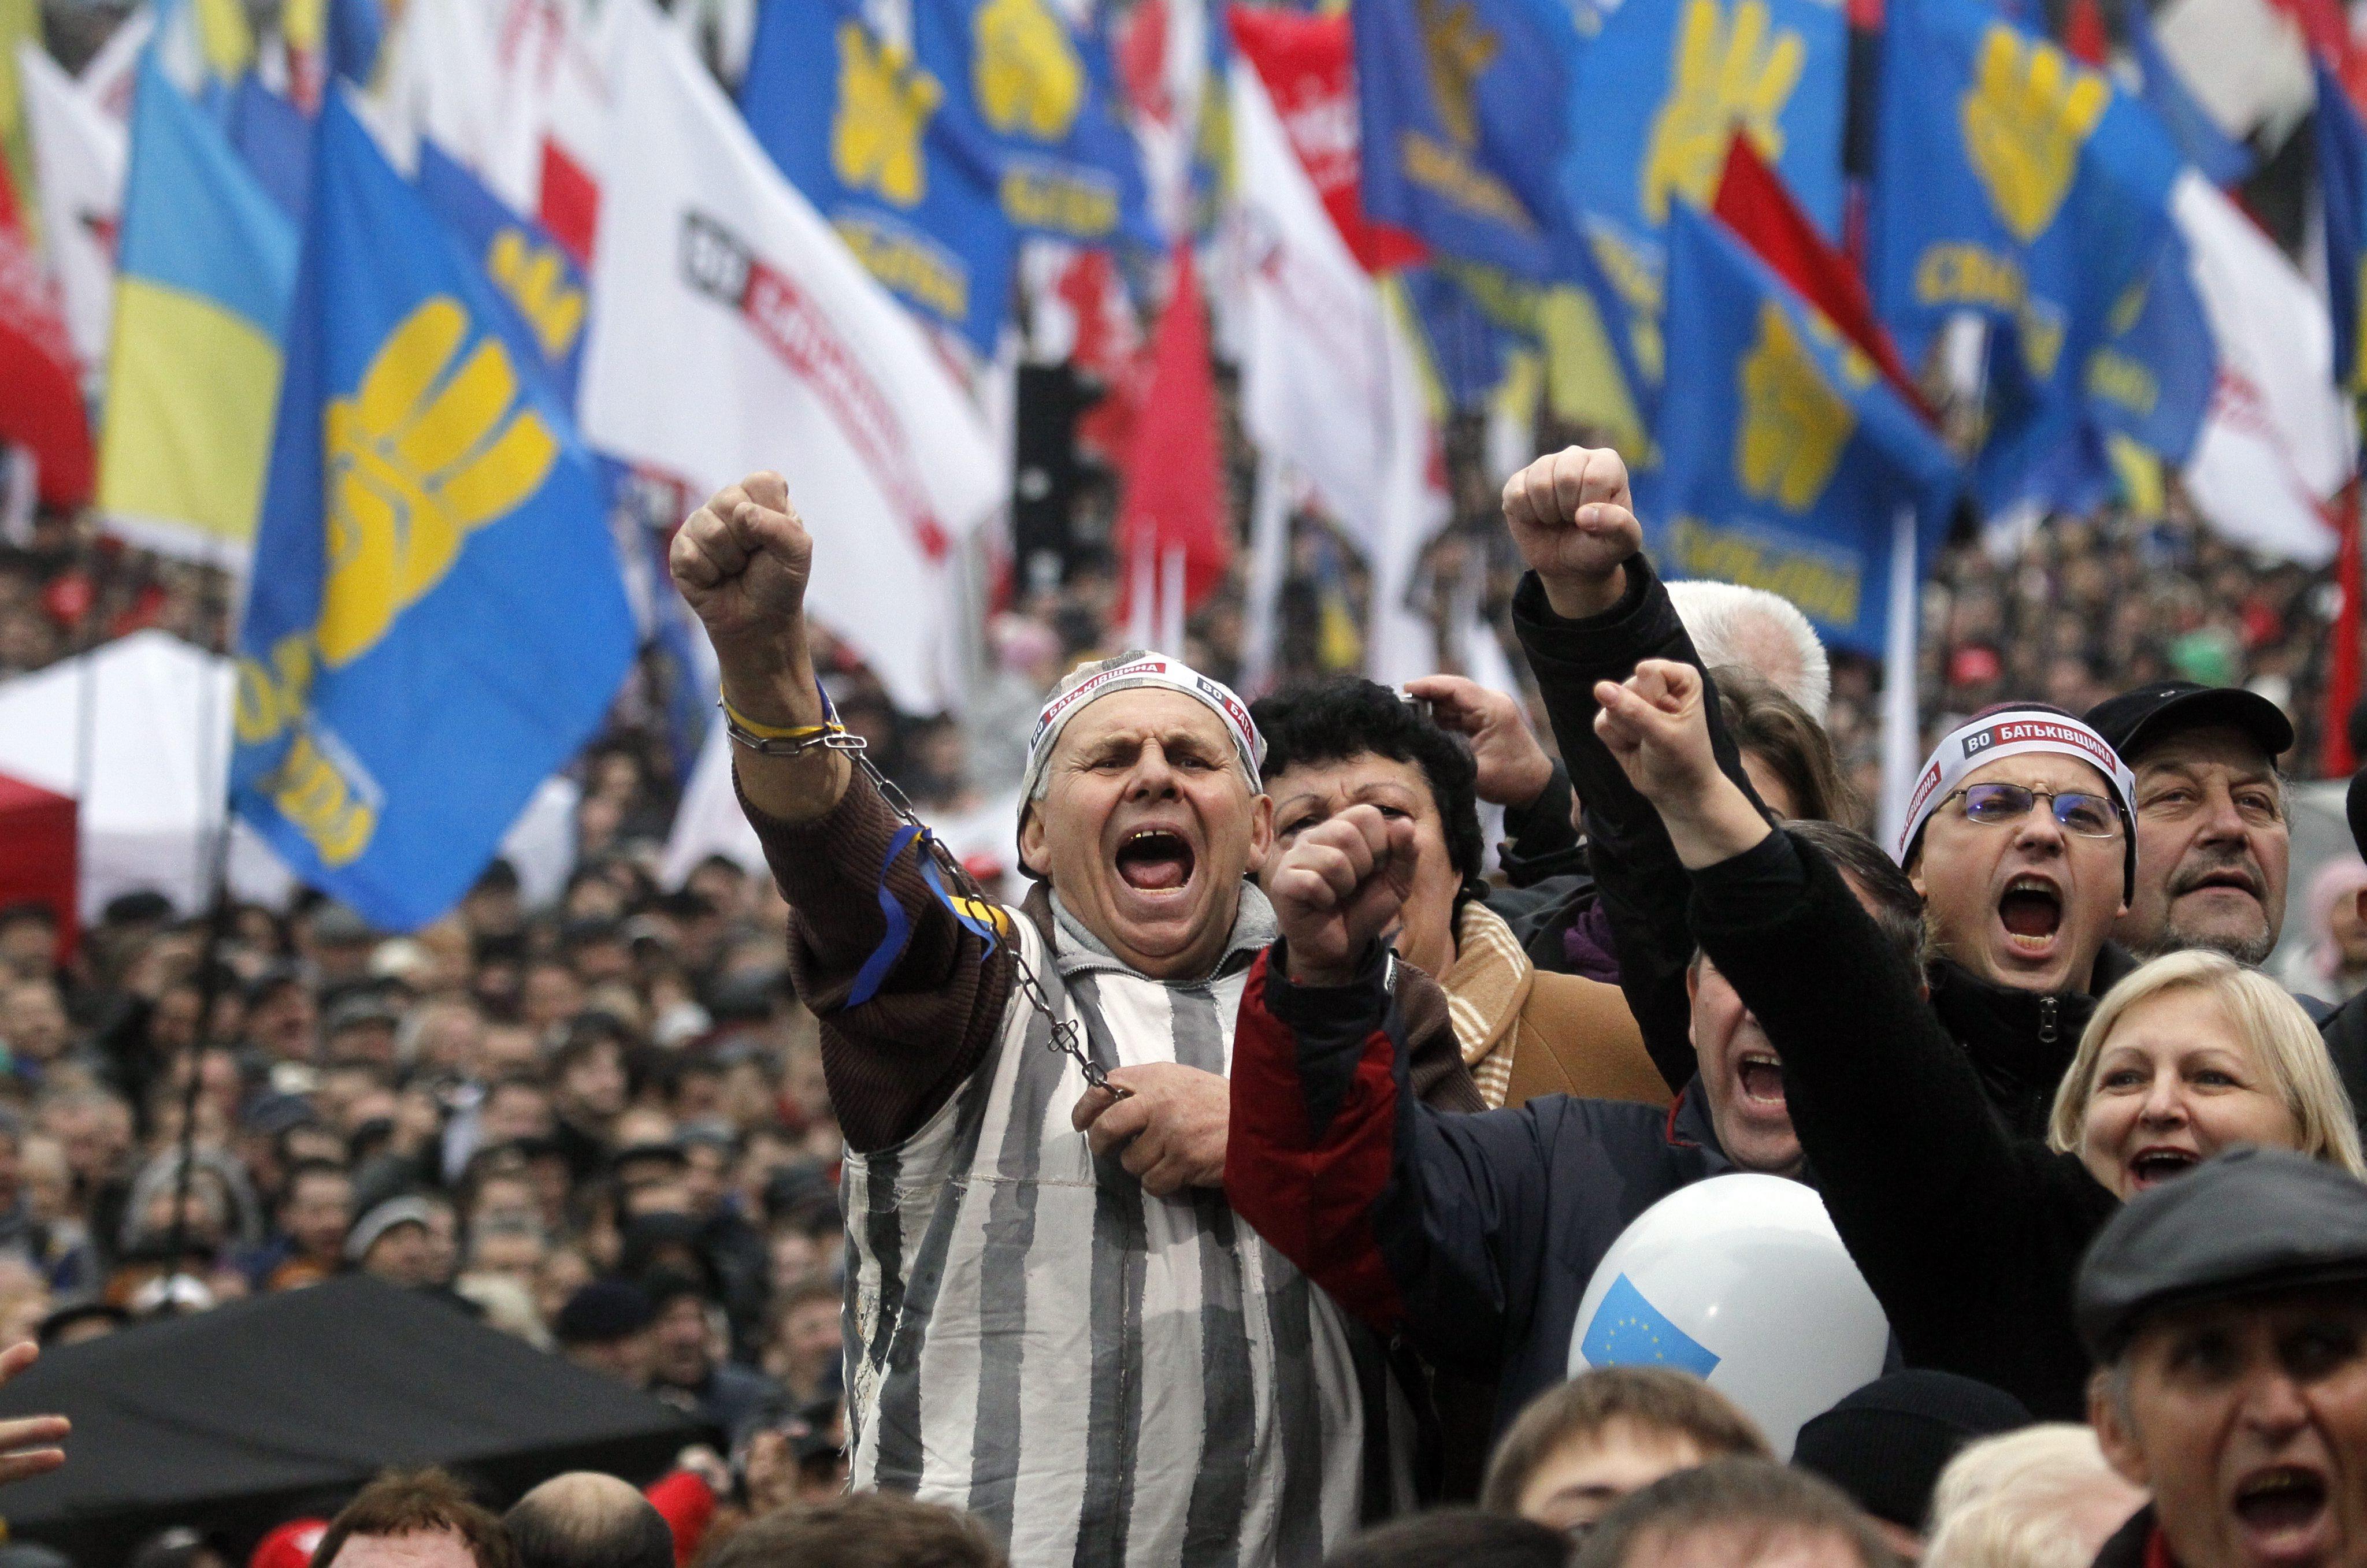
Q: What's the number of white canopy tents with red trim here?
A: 1